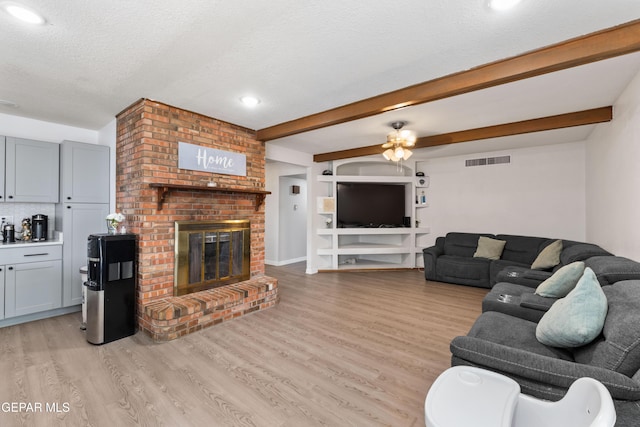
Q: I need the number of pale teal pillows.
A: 2